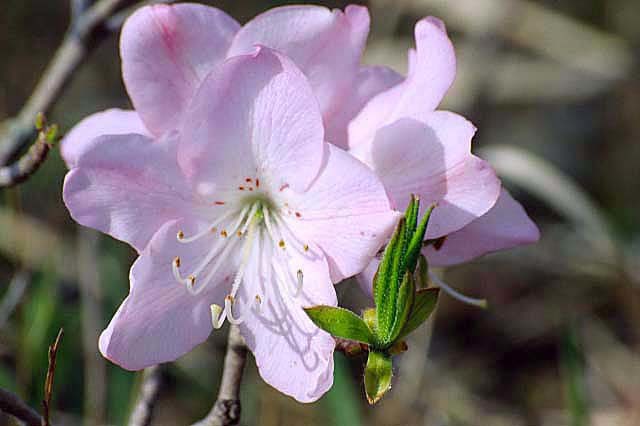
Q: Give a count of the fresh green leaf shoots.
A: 1